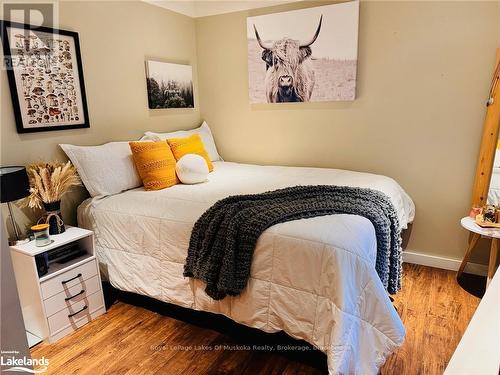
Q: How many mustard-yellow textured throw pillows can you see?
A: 2